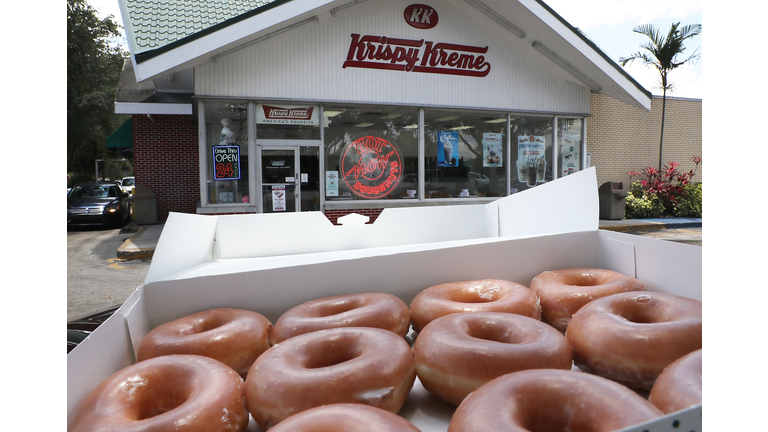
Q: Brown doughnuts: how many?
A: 11